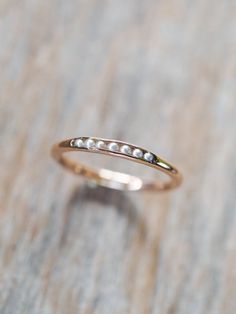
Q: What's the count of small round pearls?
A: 7